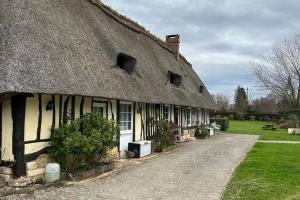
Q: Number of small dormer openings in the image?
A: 3